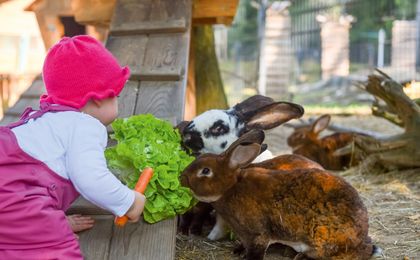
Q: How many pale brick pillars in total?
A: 3